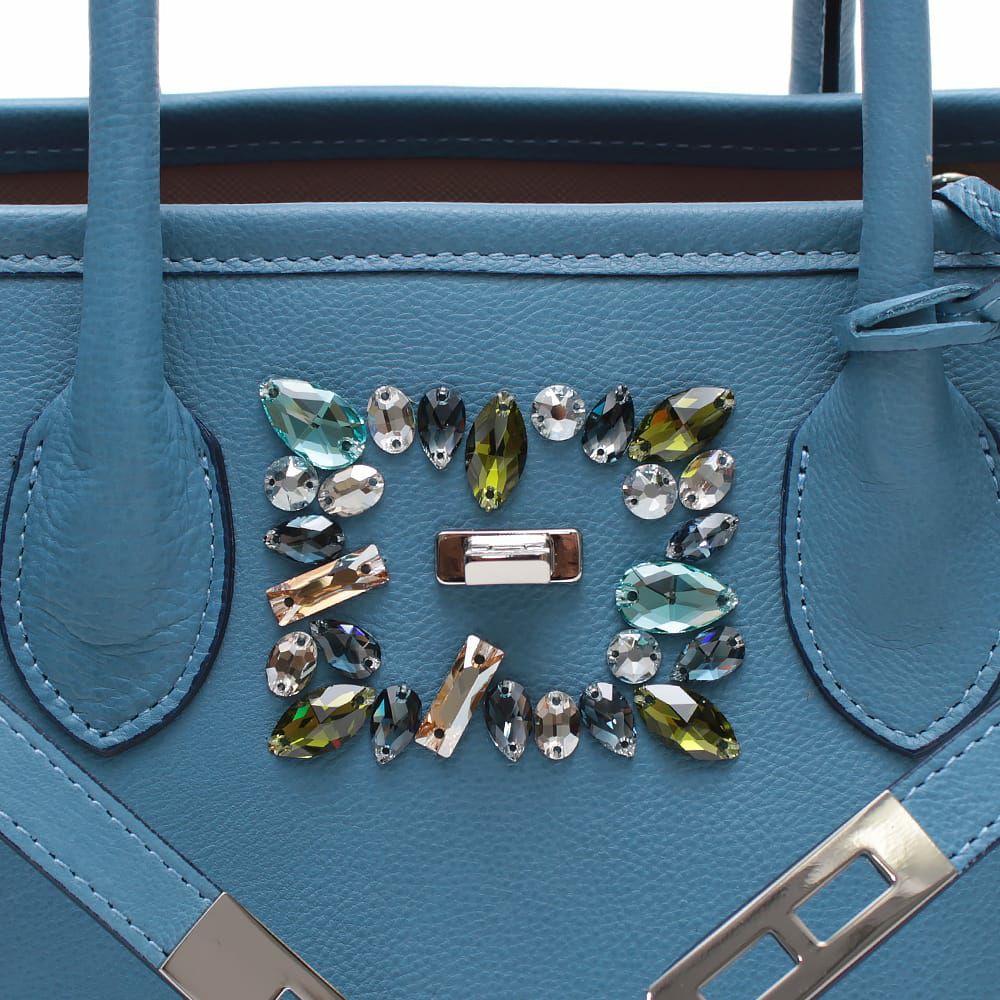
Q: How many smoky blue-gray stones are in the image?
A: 9